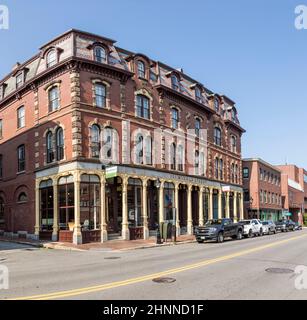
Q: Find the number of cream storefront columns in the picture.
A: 15